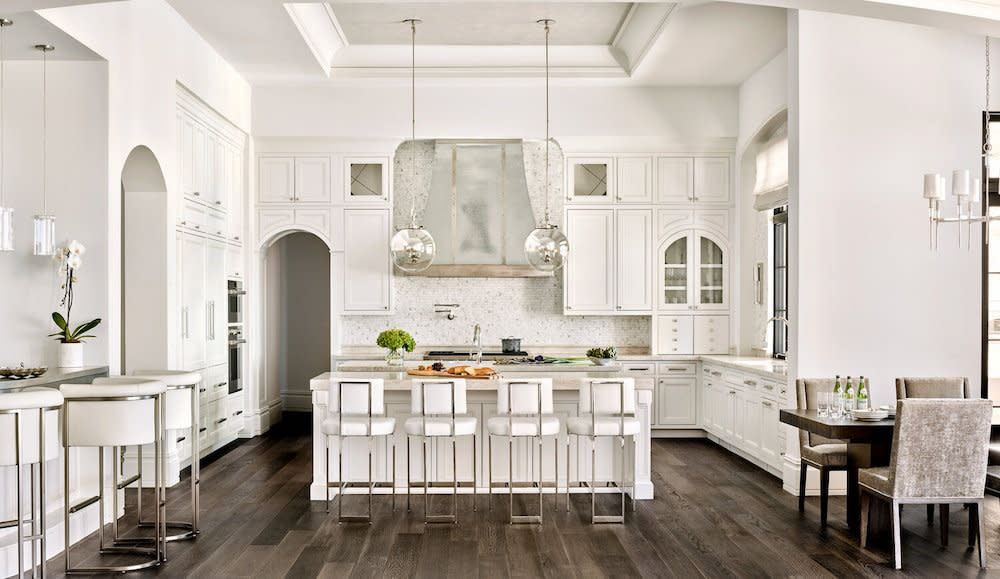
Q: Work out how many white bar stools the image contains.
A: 7